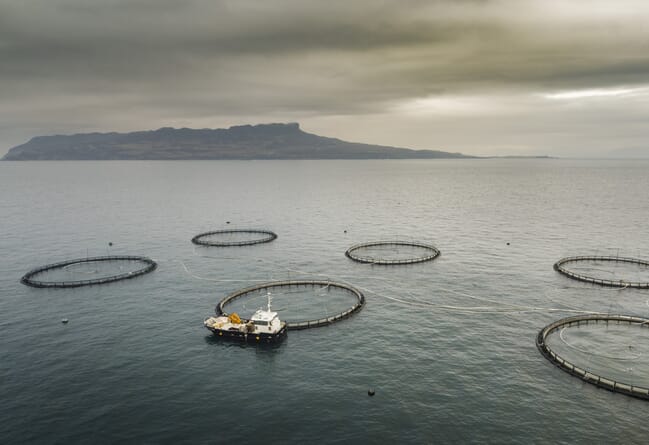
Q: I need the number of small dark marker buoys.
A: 6